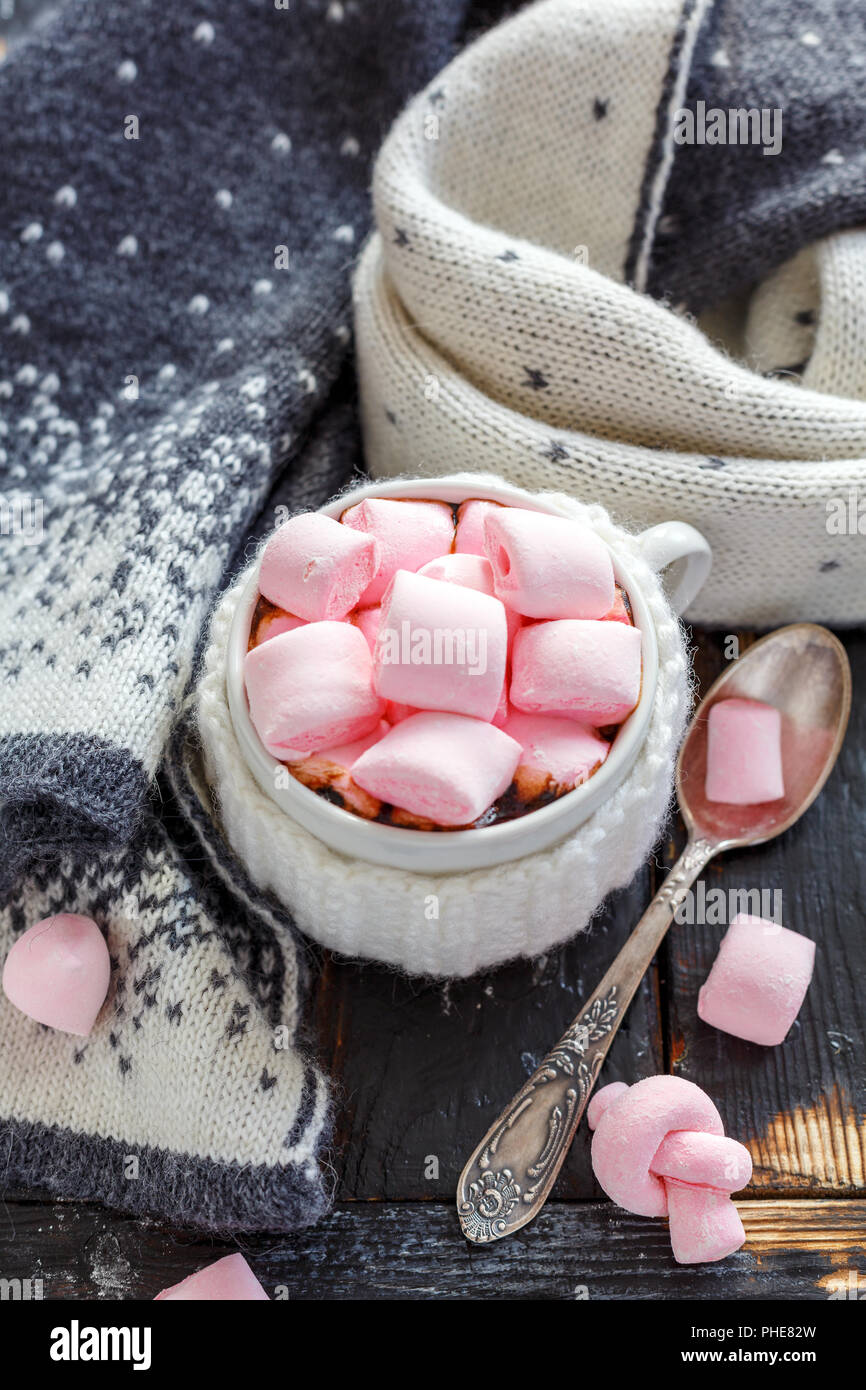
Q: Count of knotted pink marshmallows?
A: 1